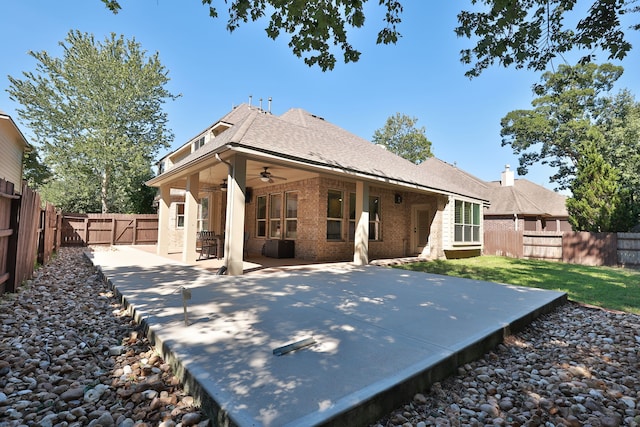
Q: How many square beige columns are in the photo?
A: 4